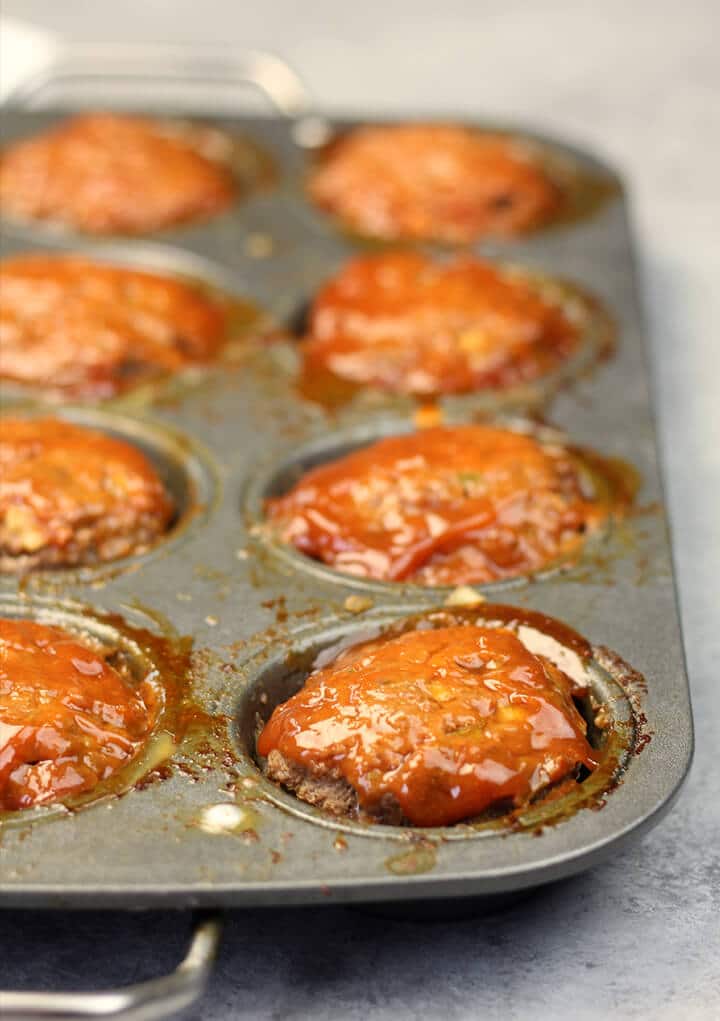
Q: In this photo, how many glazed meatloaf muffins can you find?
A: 8